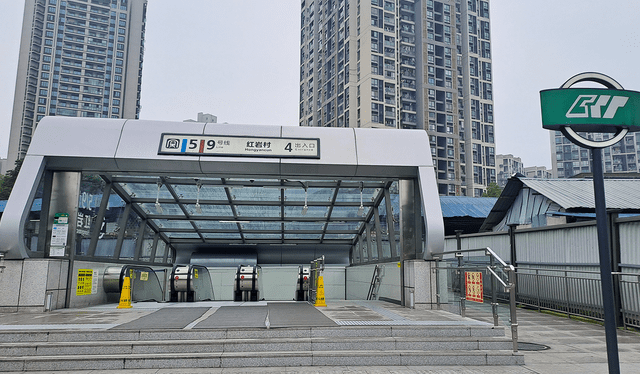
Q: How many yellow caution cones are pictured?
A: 2